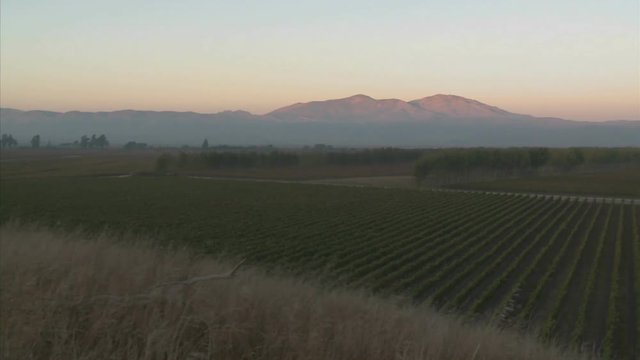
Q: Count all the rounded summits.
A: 2